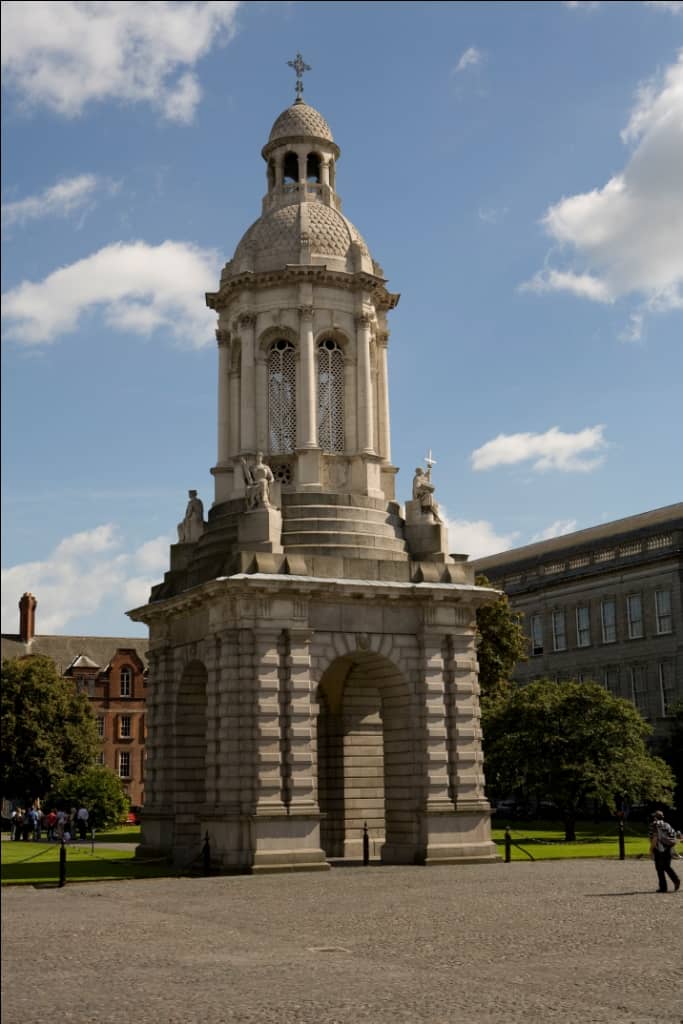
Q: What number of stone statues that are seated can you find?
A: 3